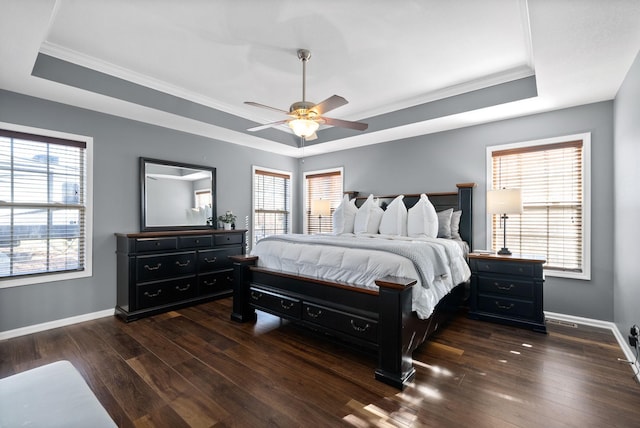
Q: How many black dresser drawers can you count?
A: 7